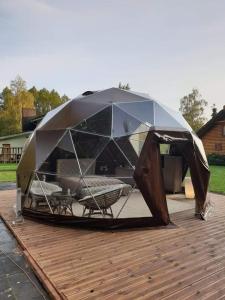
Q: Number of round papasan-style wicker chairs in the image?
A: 2